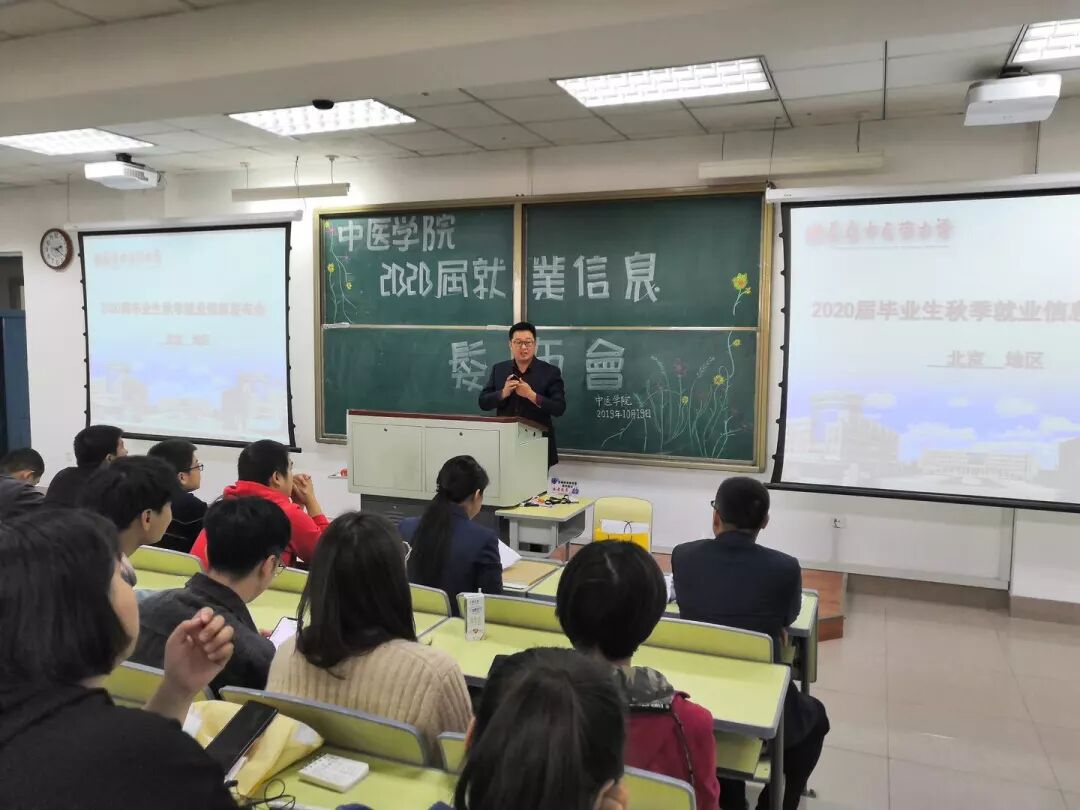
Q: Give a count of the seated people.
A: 12